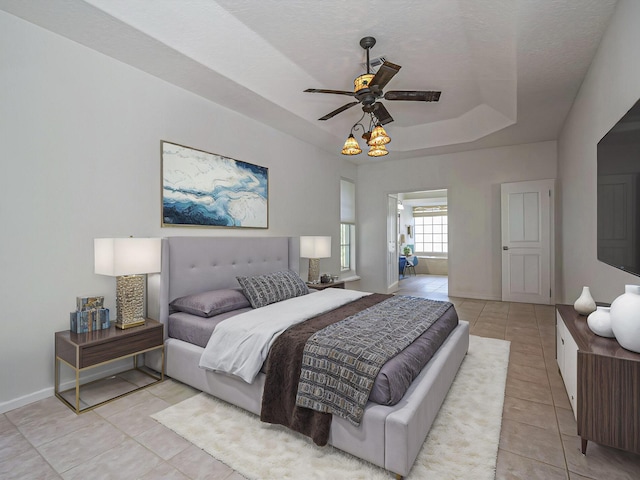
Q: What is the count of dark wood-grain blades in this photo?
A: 5